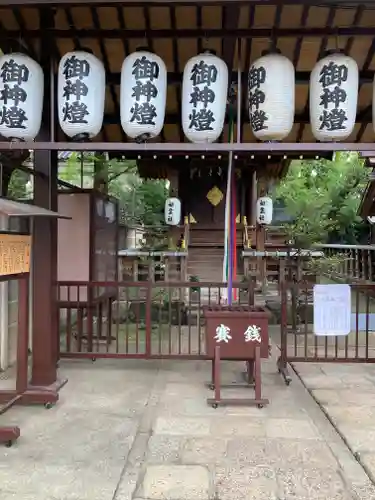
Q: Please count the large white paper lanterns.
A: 6